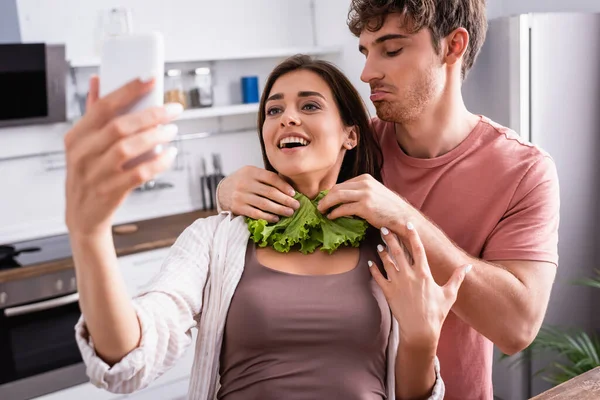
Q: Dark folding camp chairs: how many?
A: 0